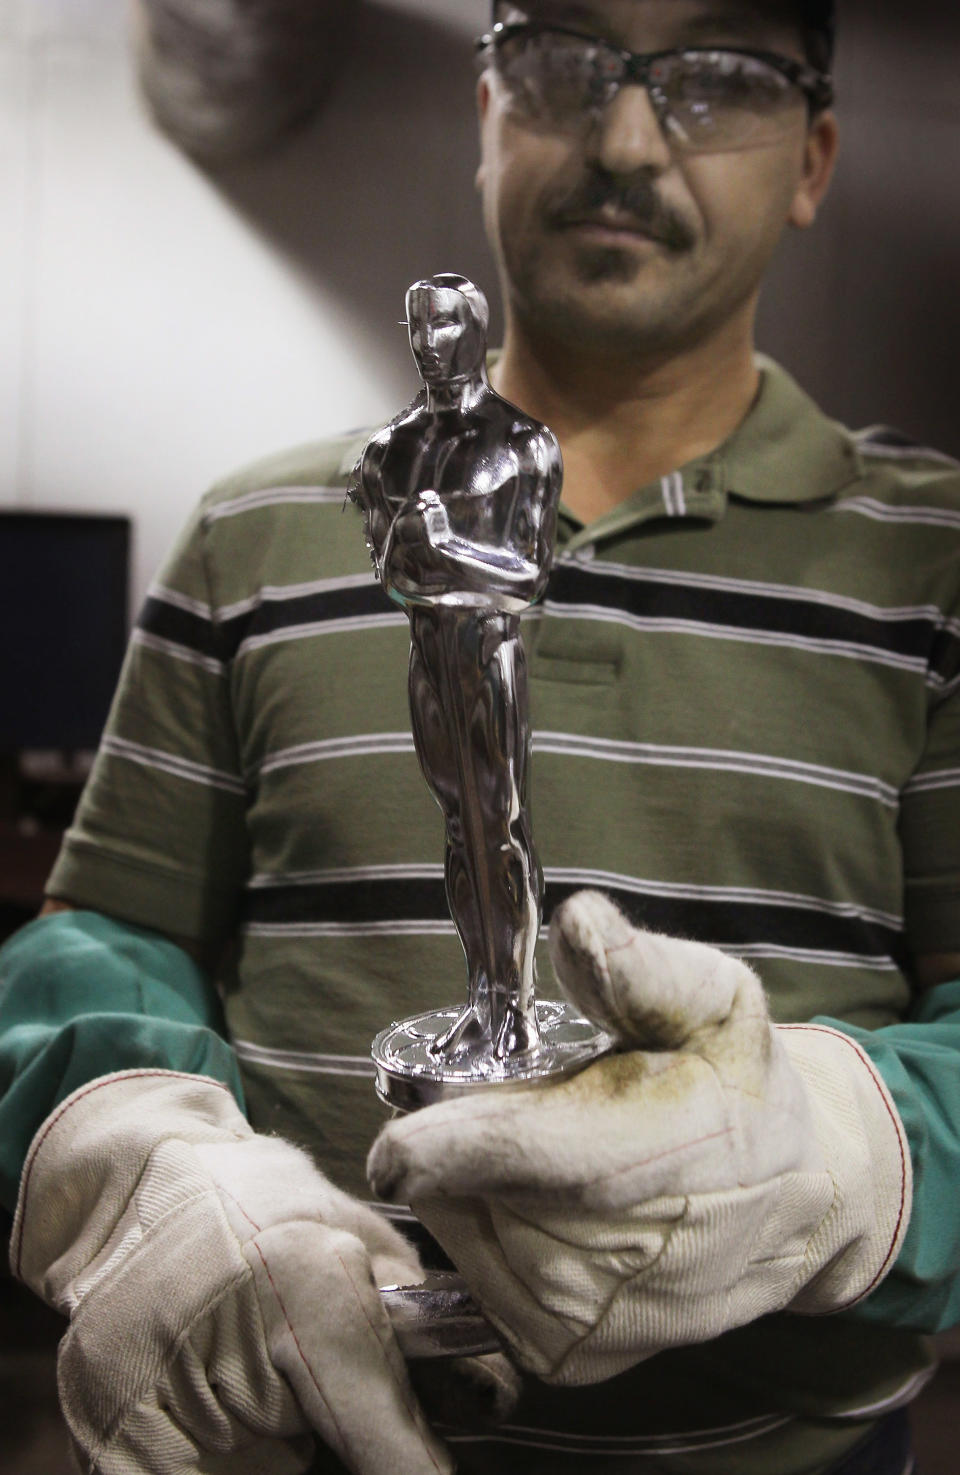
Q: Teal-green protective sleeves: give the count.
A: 2